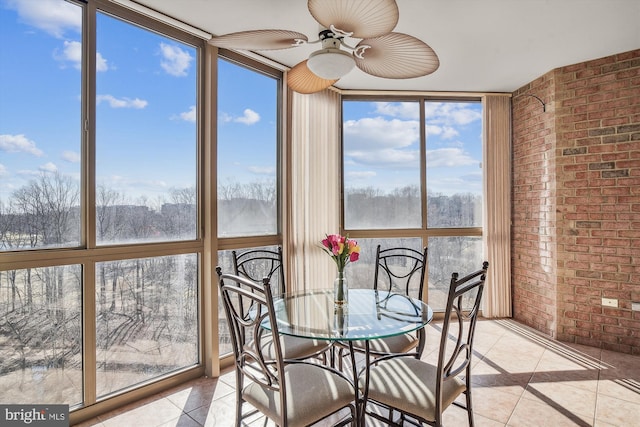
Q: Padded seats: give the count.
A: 4